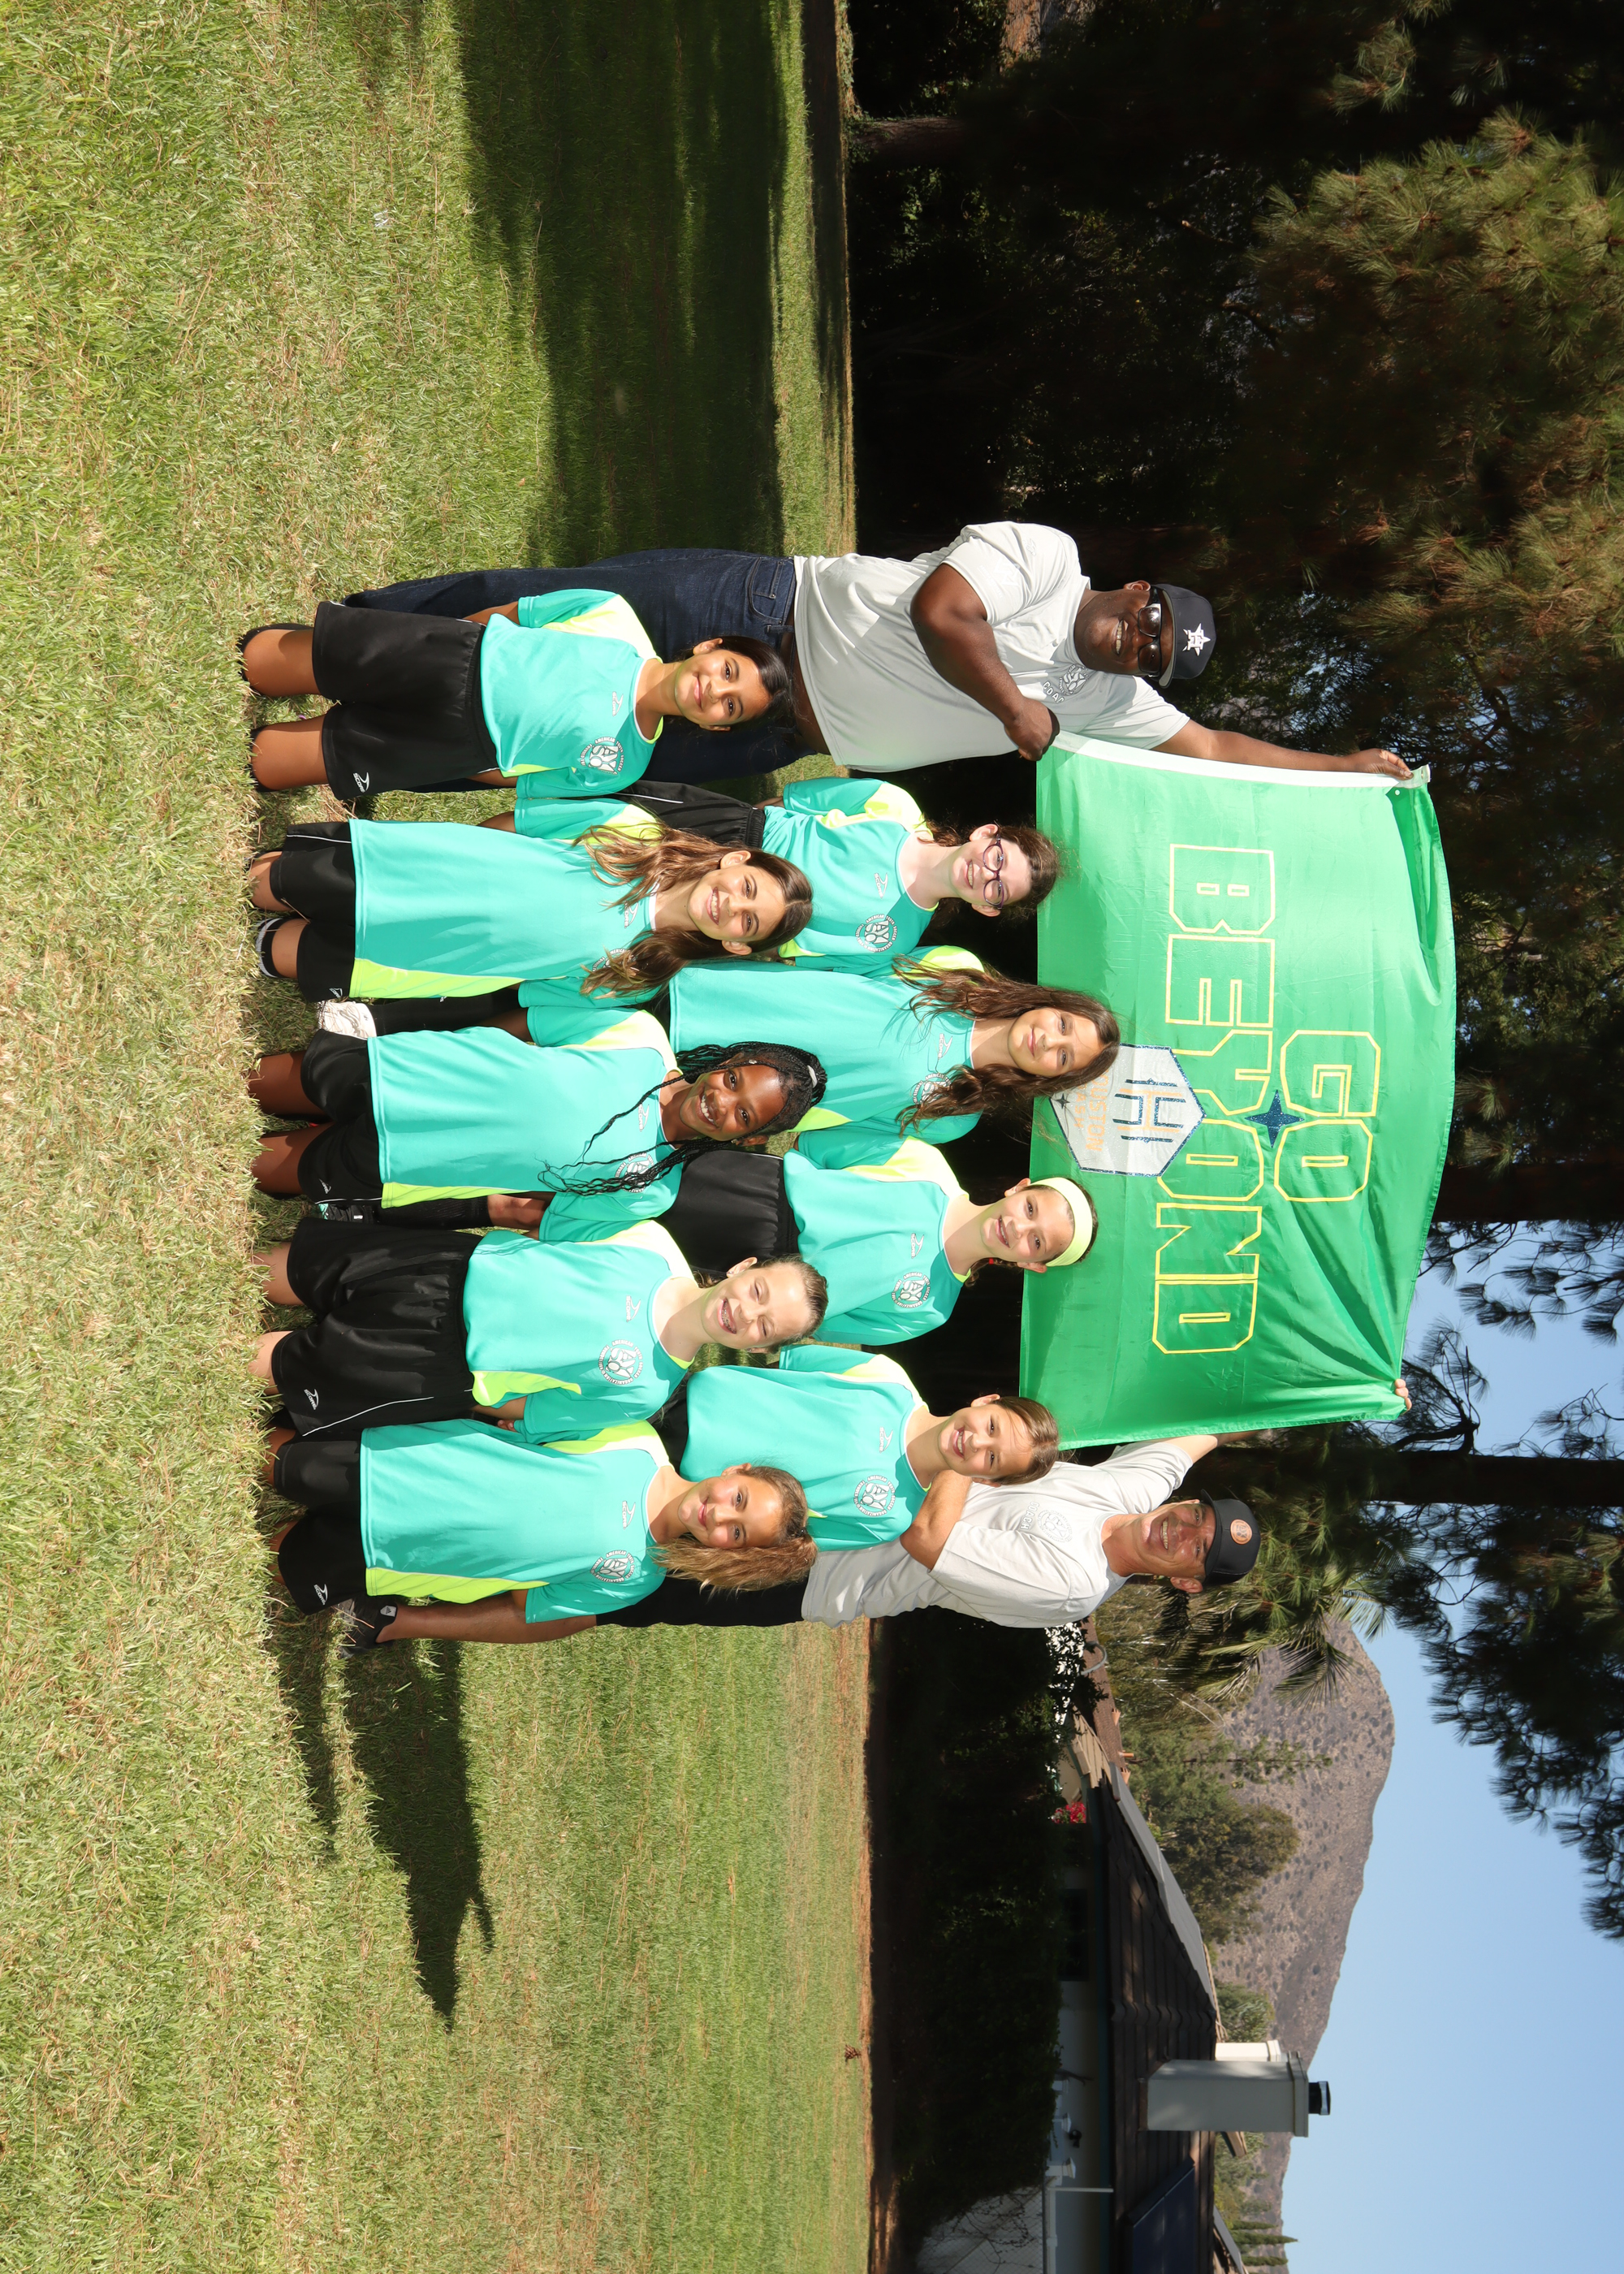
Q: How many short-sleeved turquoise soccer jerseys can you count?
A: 9